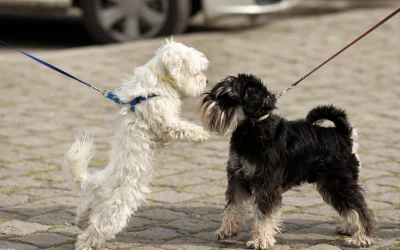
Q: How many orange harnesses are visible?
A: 0